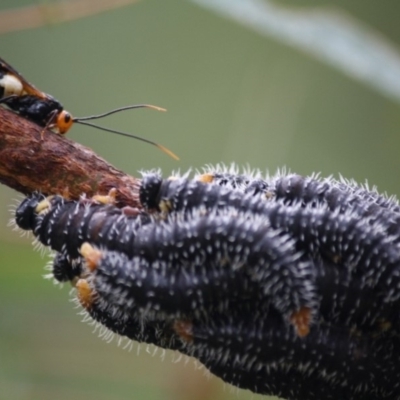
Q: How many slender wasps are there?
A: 1